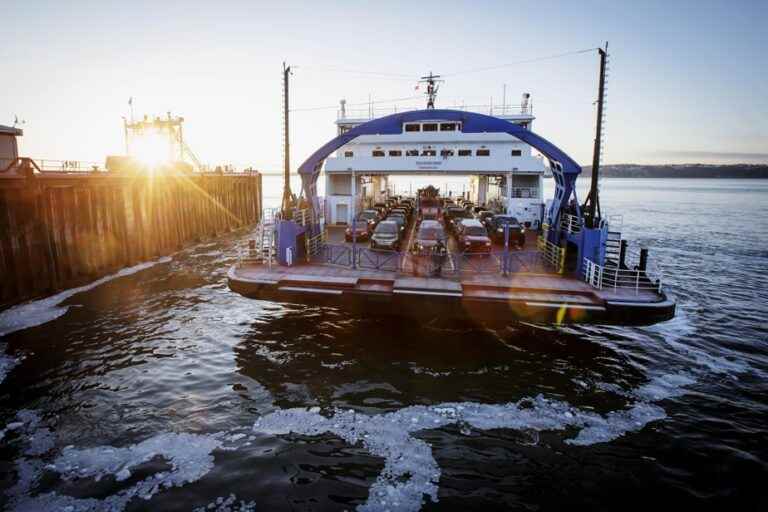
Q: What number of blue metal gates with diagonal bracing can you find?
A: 4